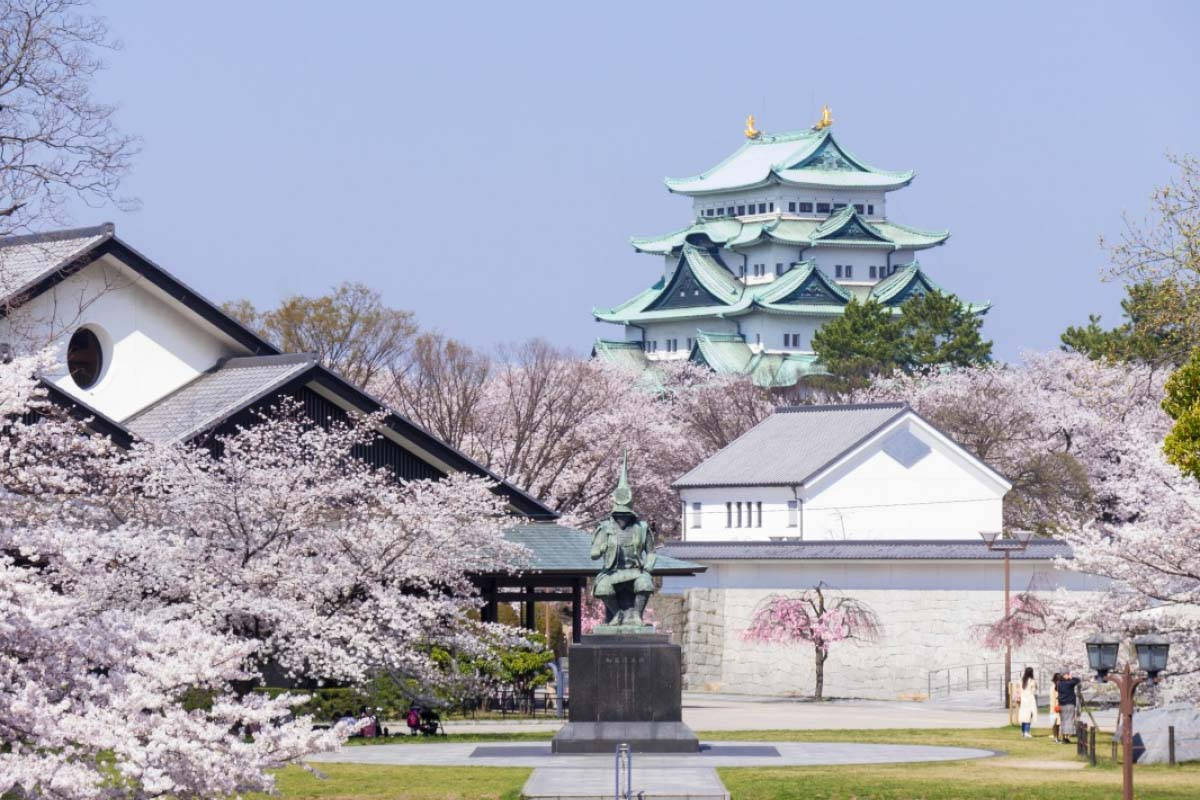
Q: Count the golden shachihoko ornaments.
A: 2